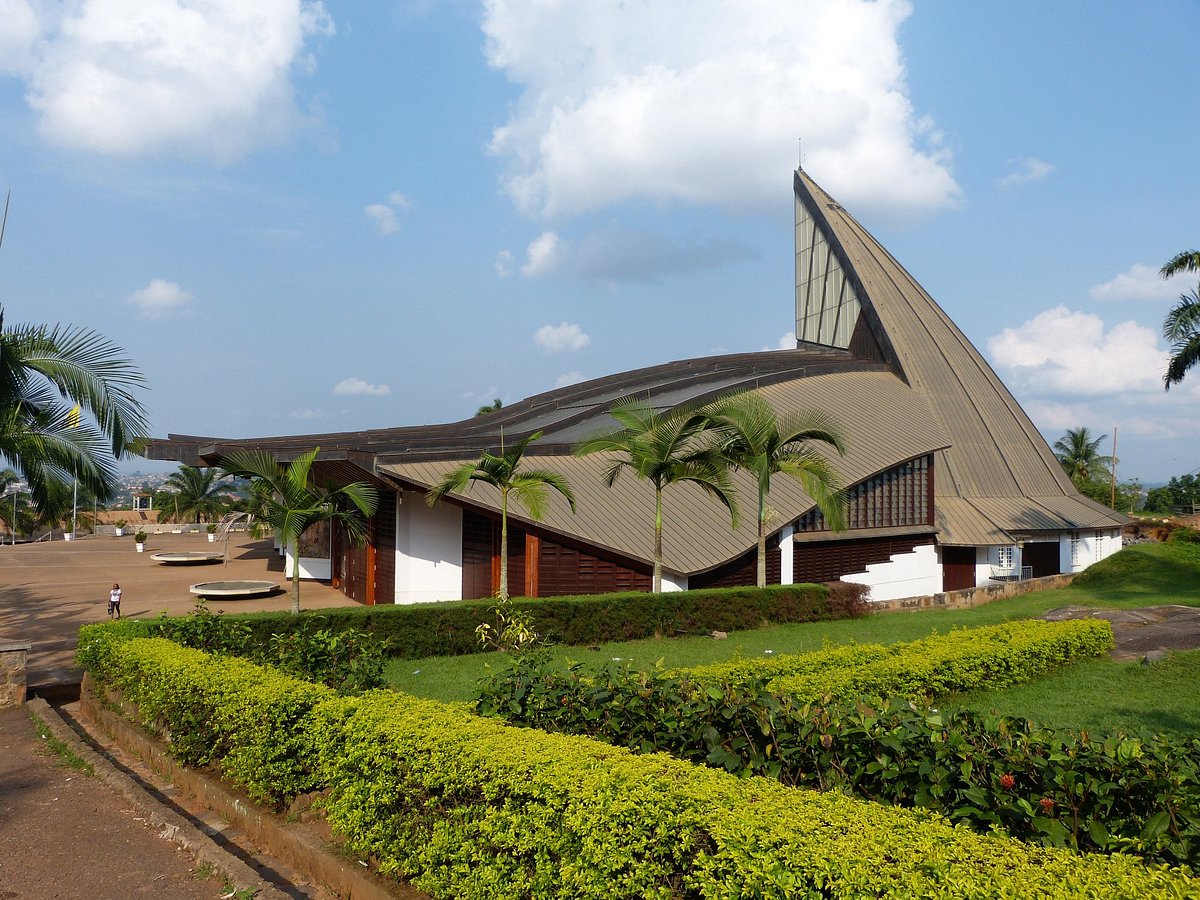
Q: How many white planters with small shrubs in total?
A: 4